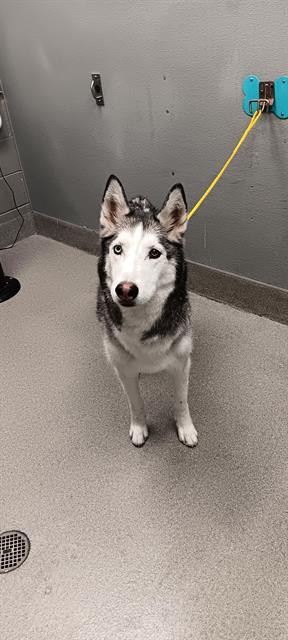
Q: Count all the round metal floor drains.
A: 1